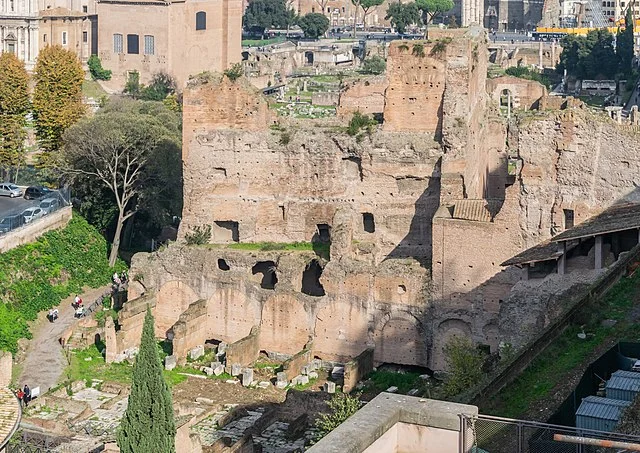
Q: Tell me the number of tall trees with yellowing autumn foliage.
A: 2